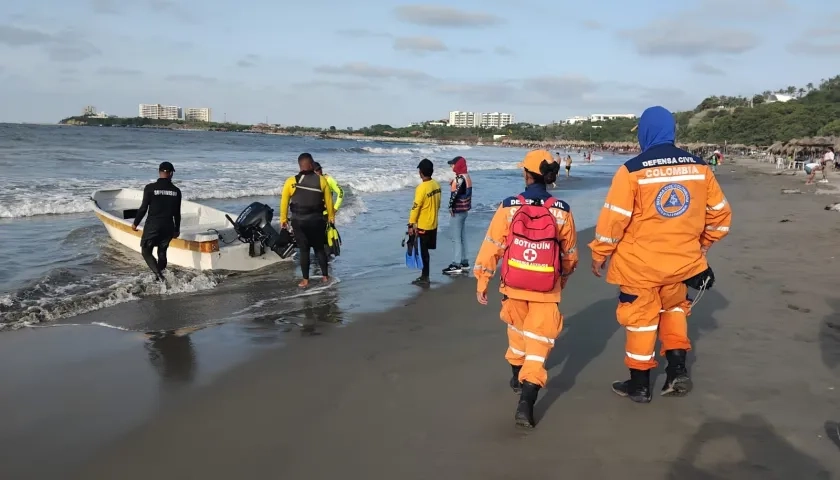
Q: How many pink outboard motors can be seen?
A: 0